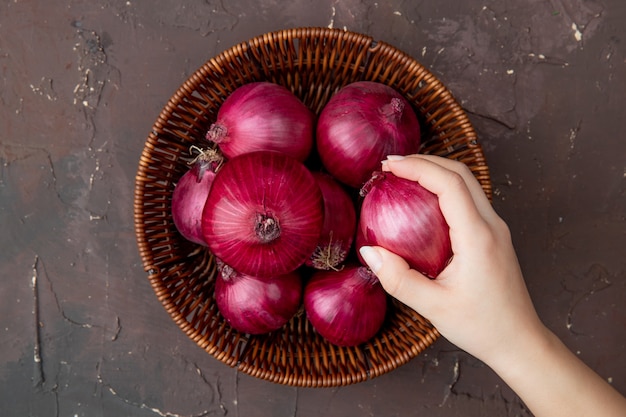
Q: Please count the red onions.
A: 8